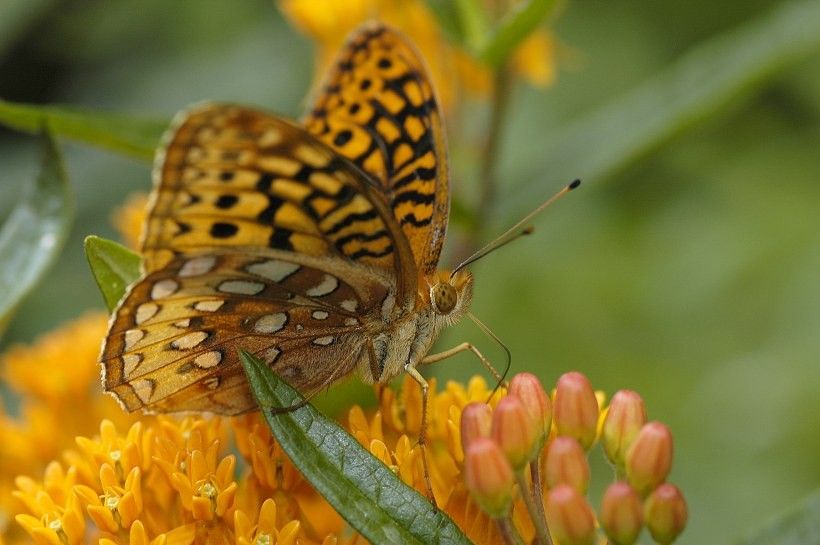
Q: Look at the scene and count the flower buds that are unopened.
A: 11